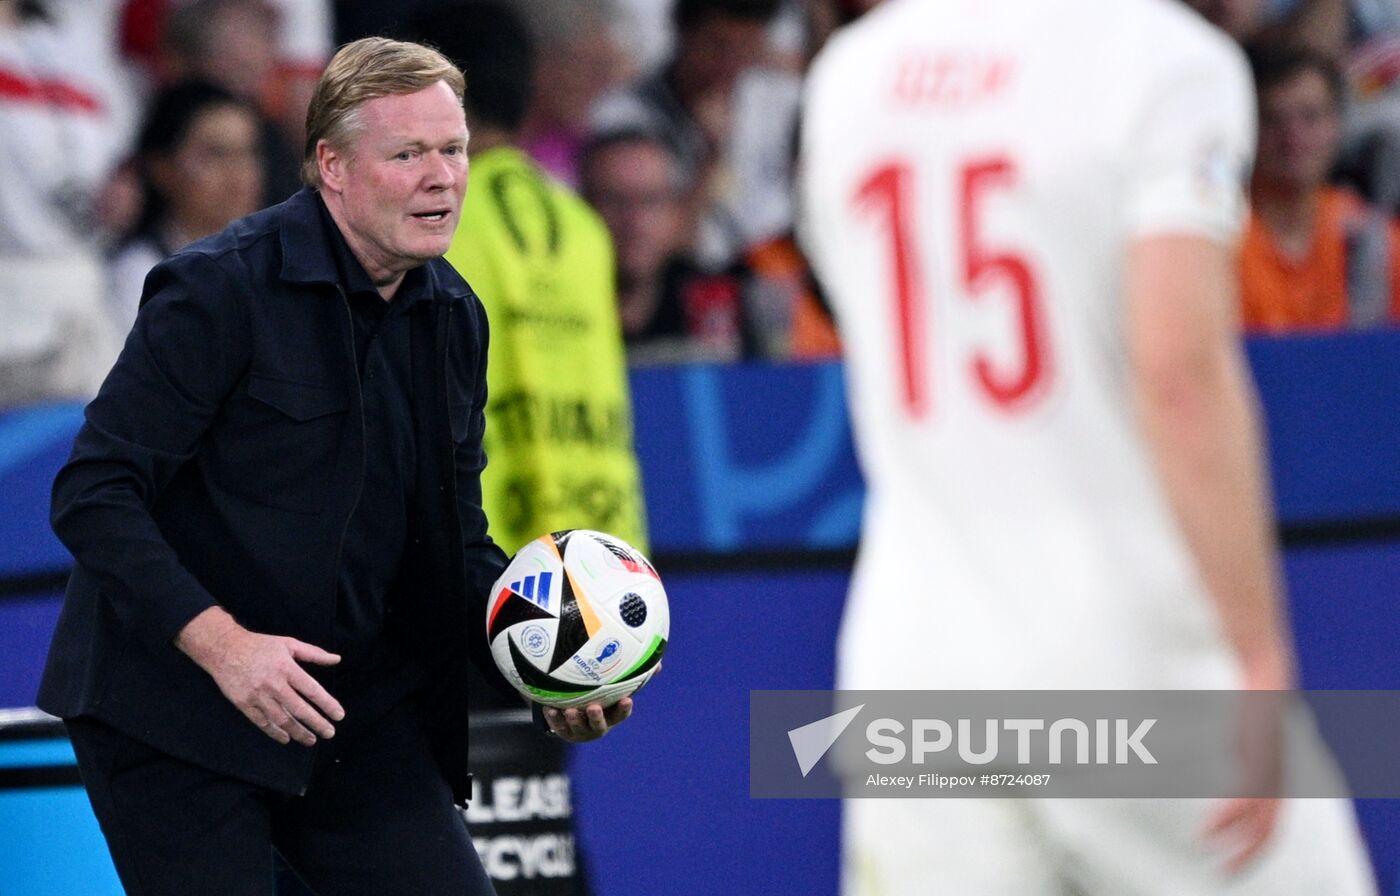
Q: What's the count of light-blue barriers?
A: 1